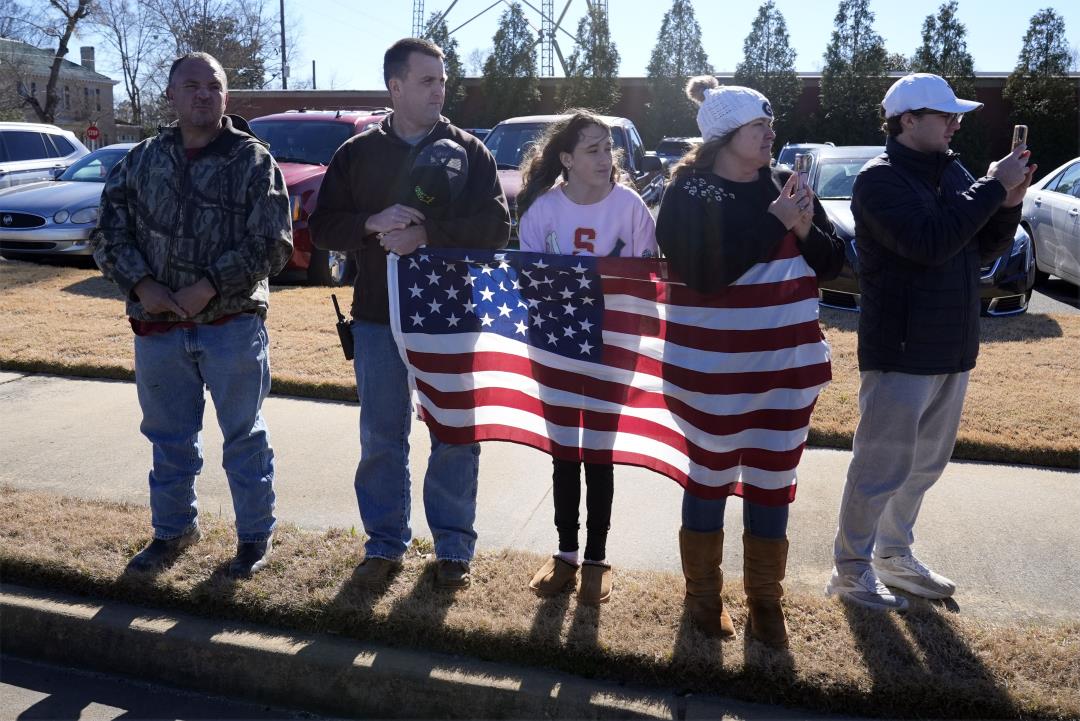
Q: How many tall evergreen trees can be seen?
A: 8